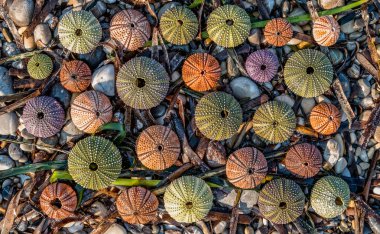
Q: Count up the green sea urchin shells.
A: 12